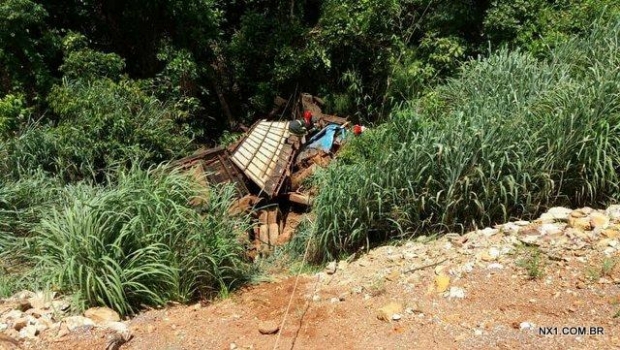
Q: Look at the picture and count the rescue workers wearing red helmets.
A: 2